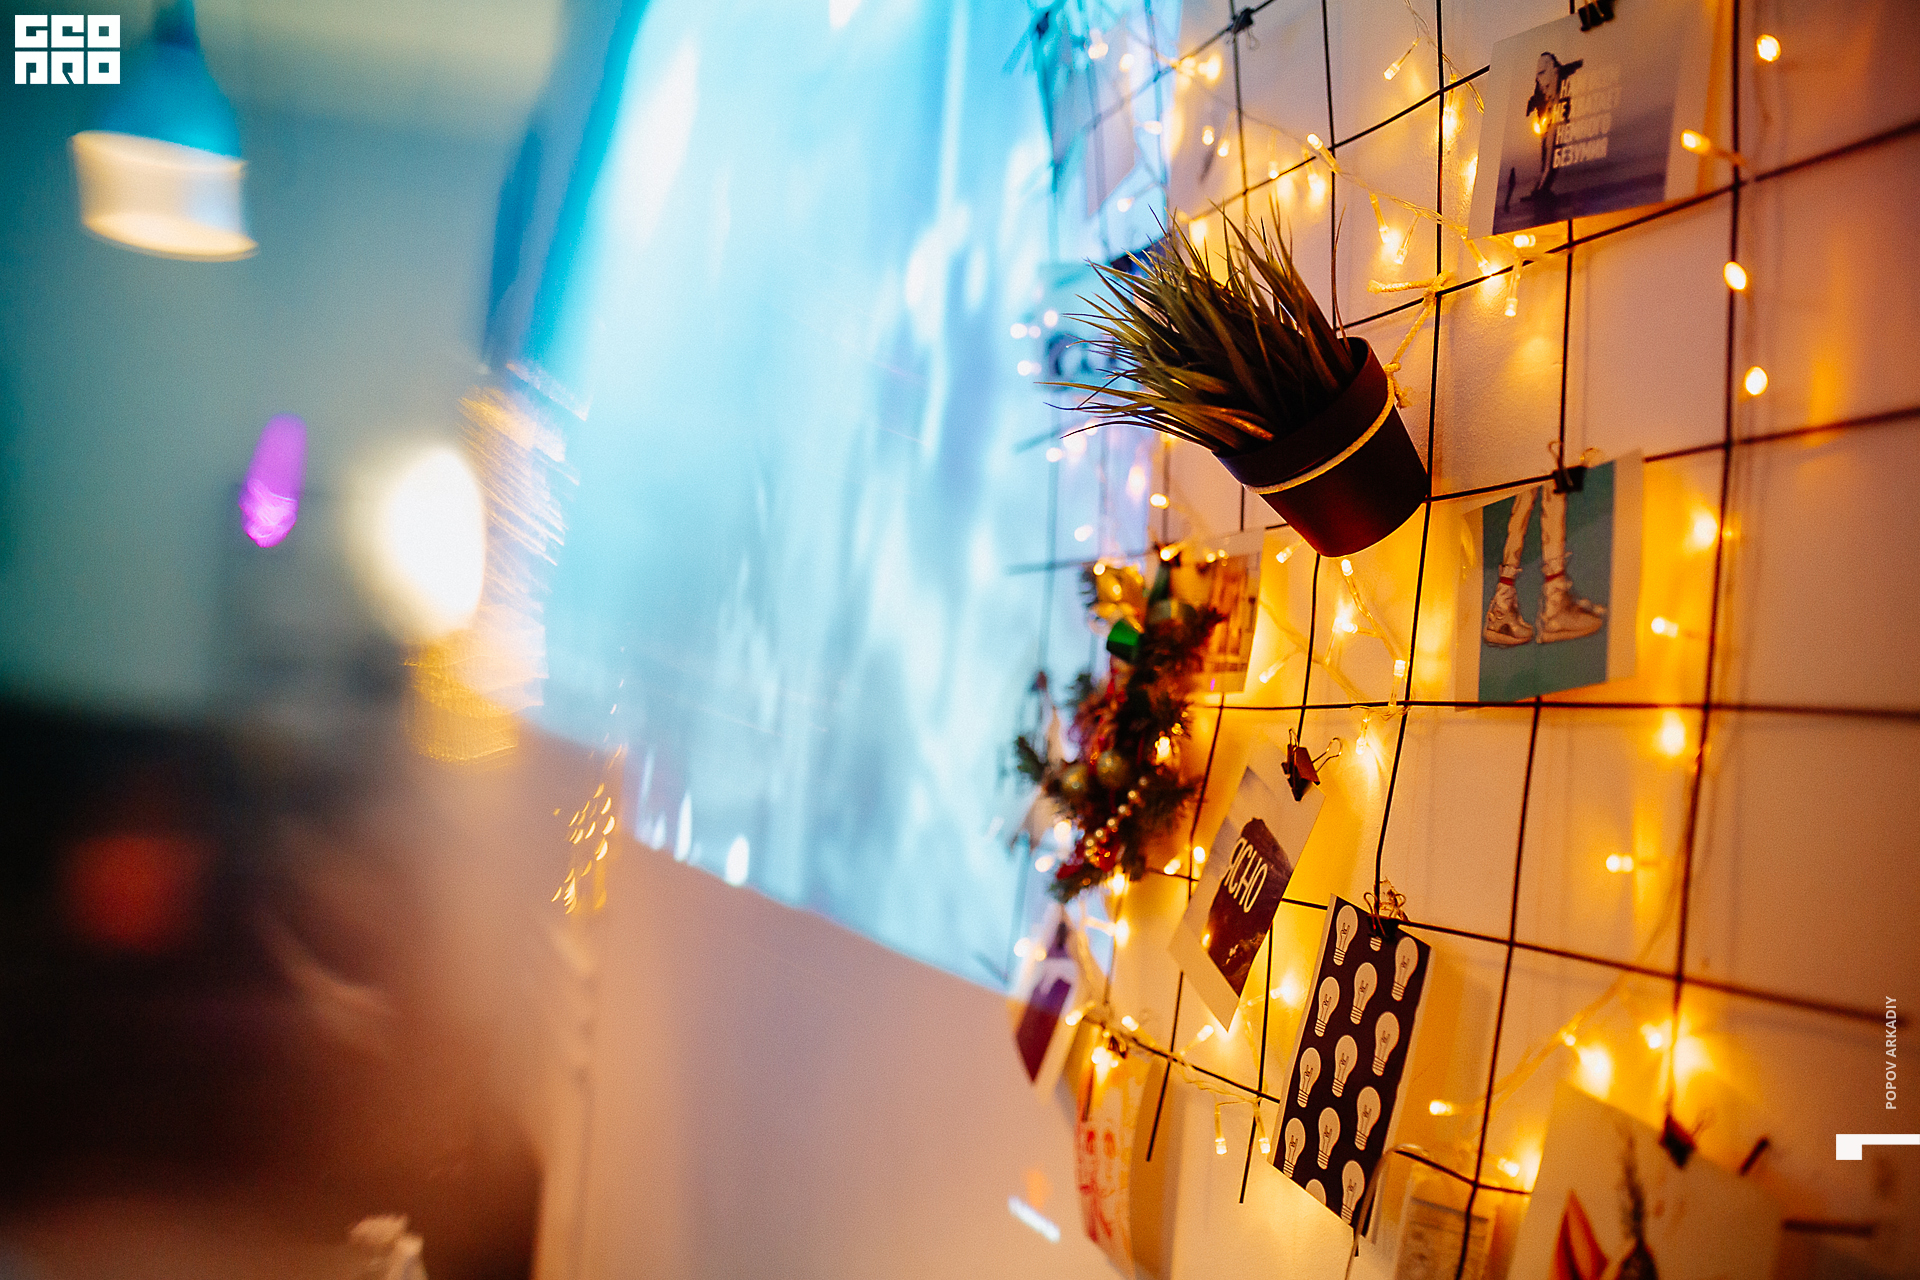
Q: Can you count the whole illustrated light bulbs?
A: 11